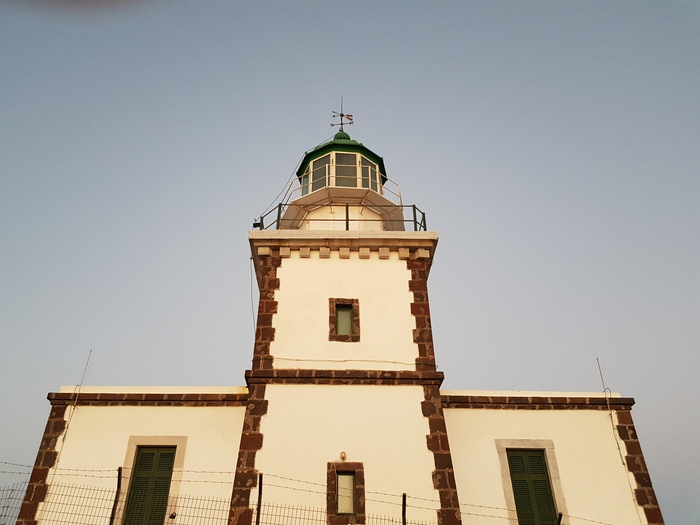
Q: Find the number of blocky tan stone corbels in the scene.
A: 9